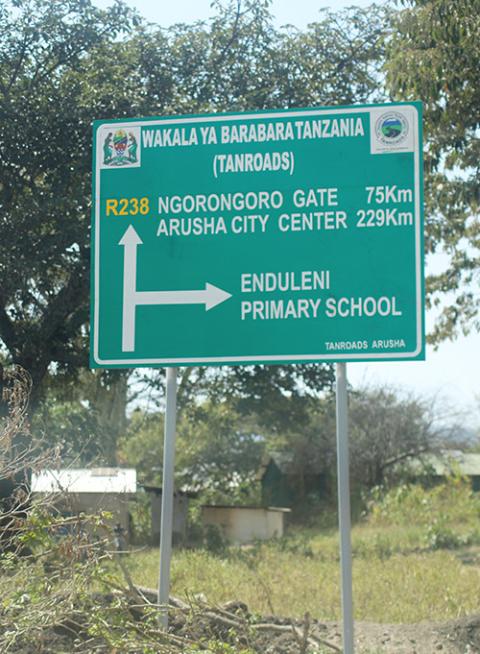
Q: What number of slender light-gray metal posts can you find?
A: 2